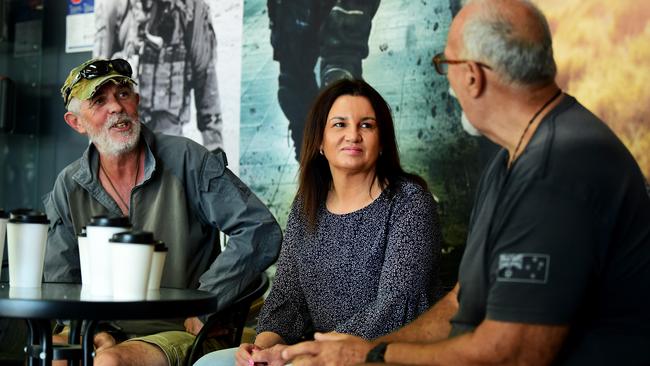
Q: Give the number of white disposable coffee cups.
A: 6